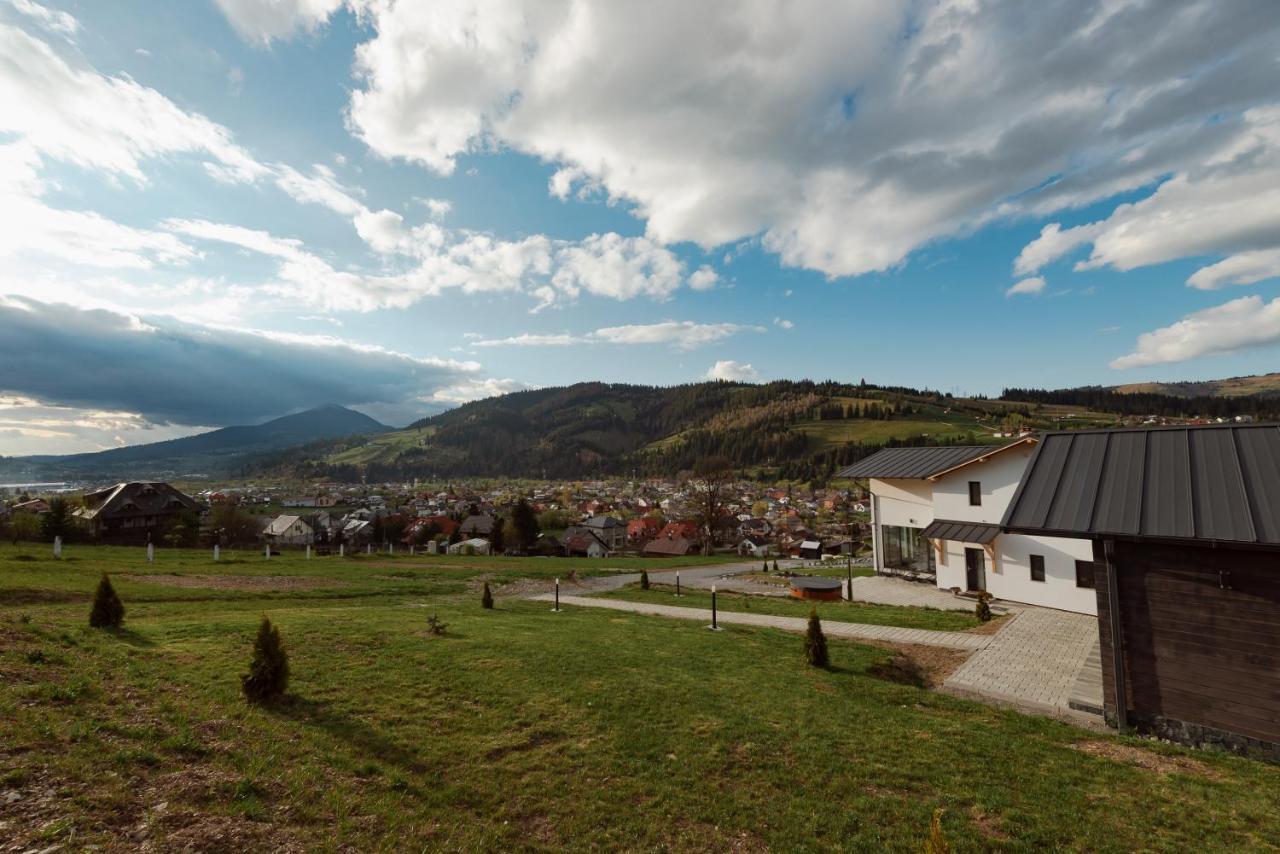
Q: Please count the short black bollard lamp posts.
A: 3